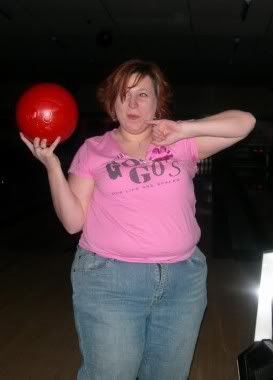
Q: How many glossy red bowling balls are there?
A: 1